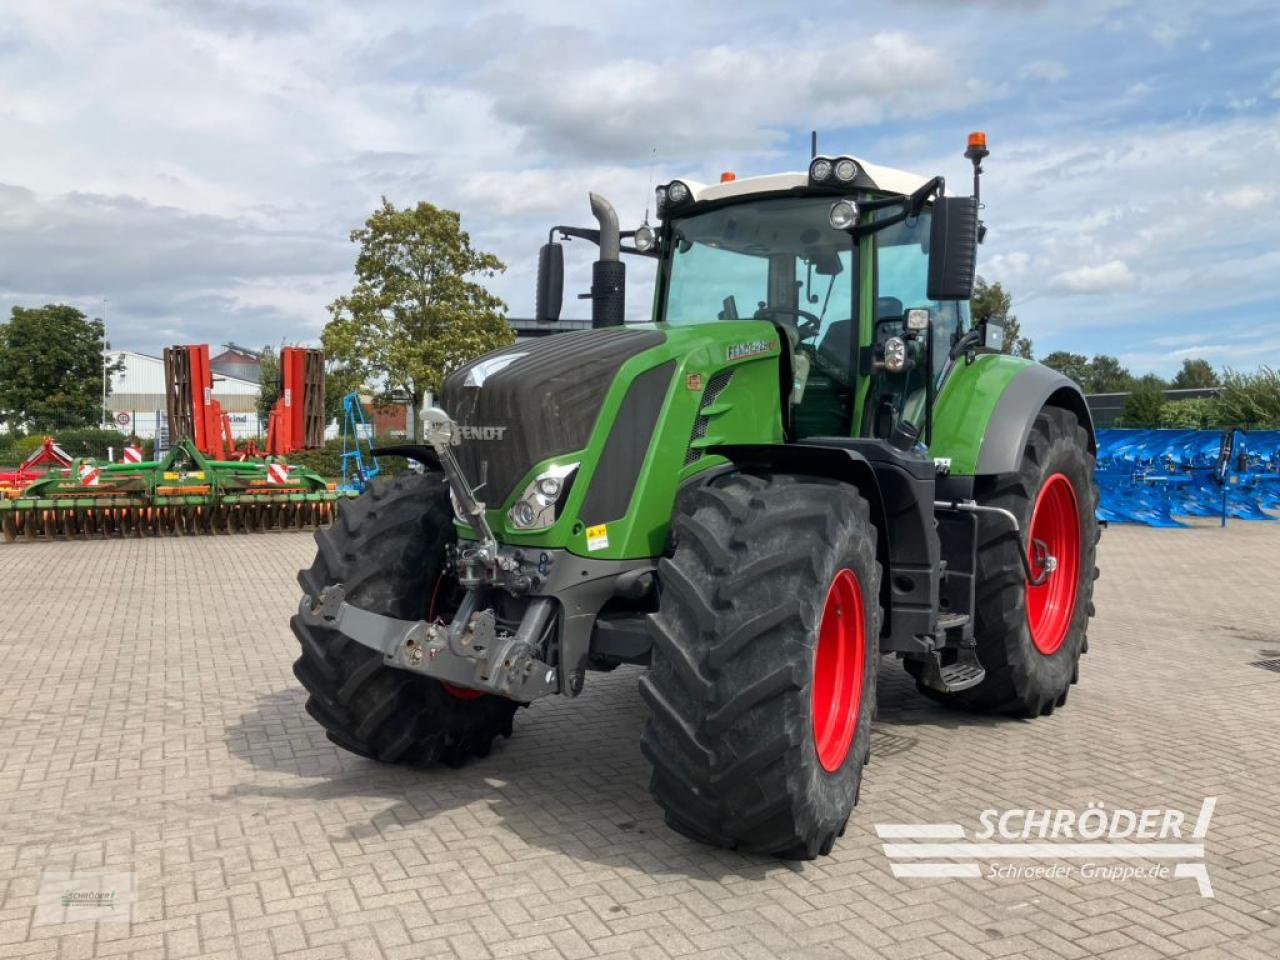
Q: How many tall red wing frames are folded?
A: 2